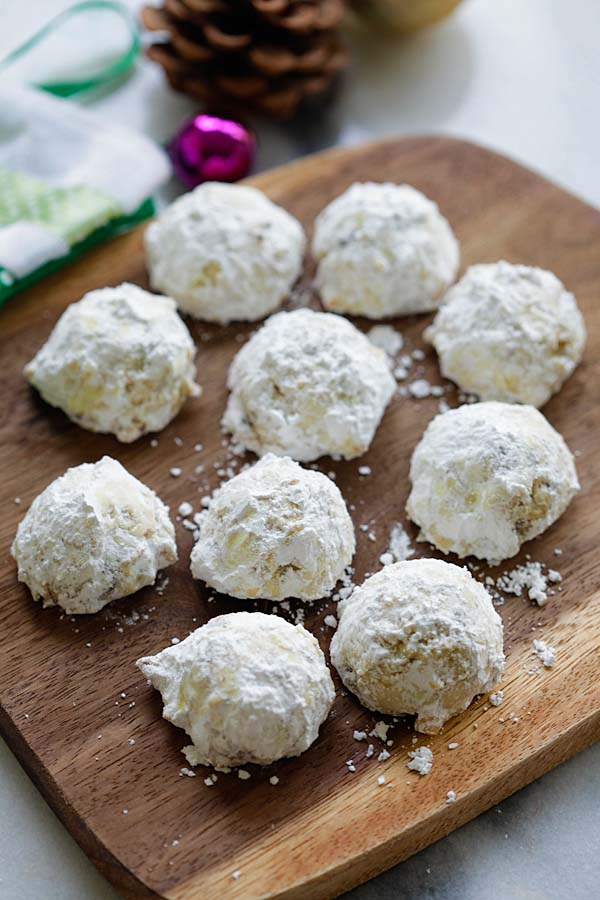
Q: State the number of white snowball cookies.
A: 10